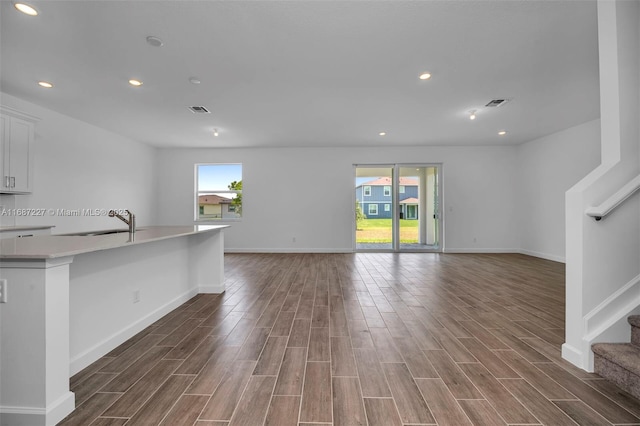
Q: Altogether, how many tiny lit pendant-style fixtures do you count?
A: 2